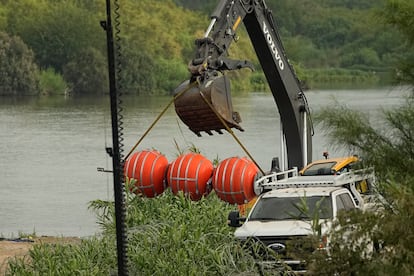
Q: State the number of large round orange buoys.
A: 3